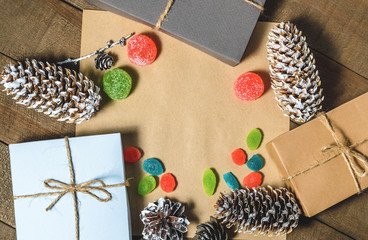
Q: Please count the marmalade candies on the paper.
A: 13